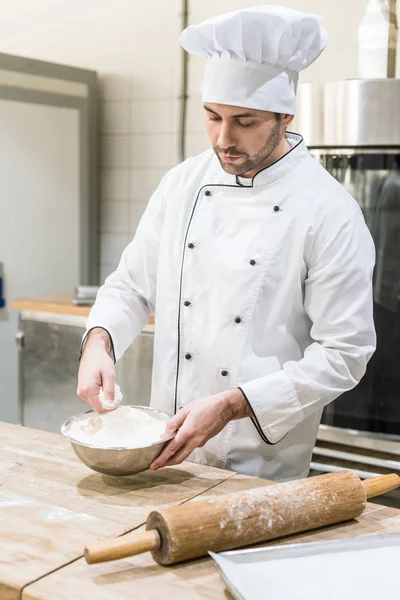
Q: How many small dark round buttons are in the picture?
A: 8